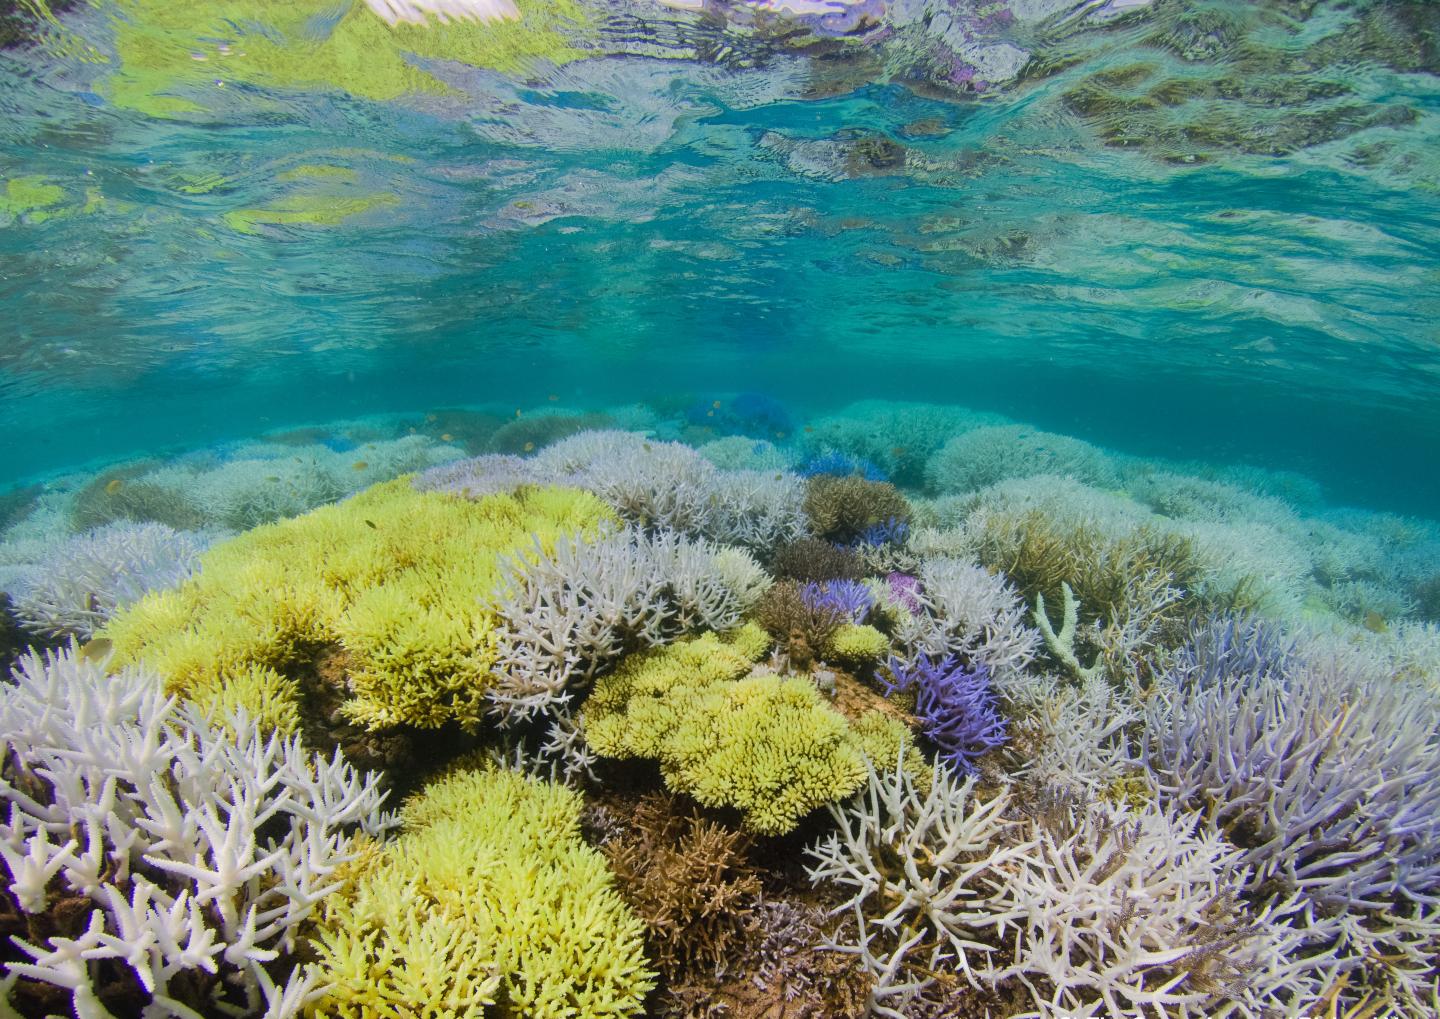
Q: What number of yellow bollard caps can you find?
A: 0